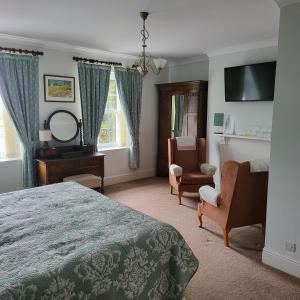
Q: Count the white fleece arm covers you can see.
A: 3